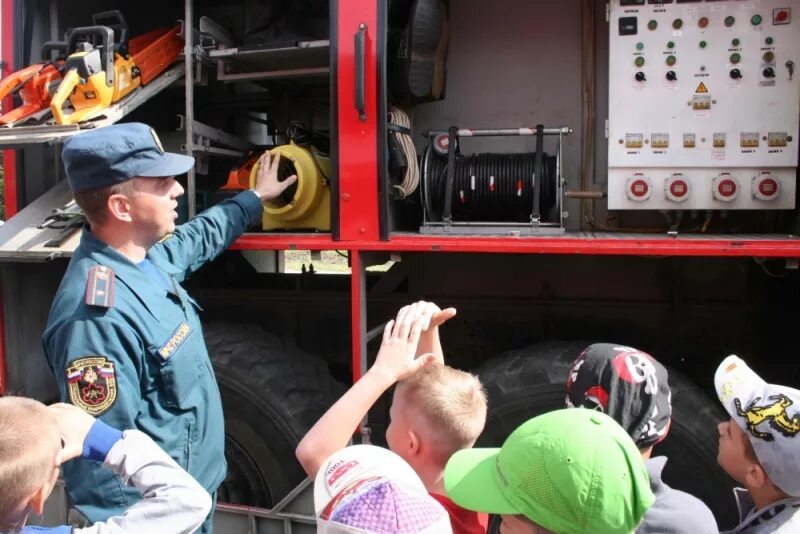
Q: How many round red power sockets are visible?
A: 4